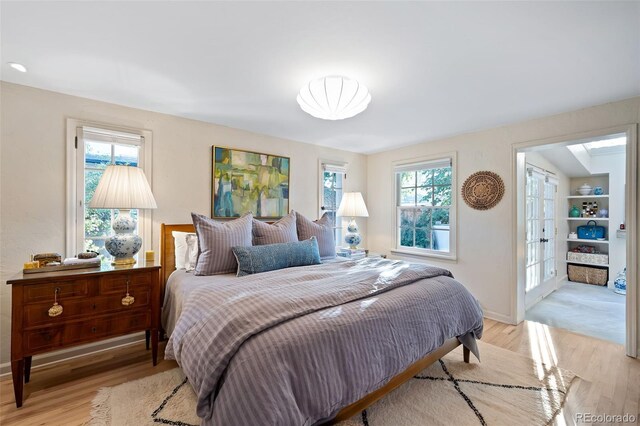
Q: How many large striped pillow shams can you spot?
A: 3